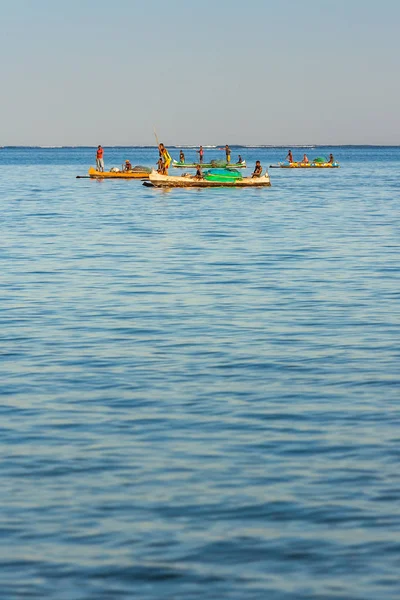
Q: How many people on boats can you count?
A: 13